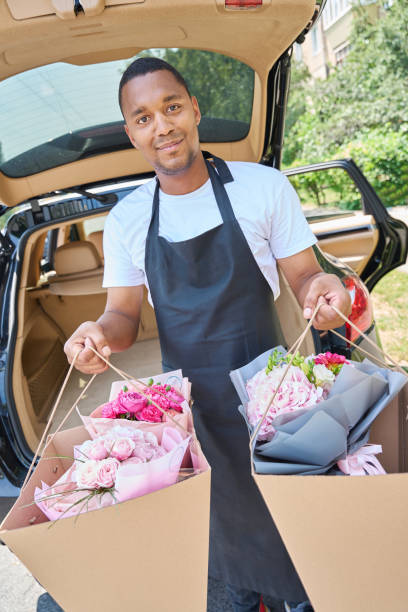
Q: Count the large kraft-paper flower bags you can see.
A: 2